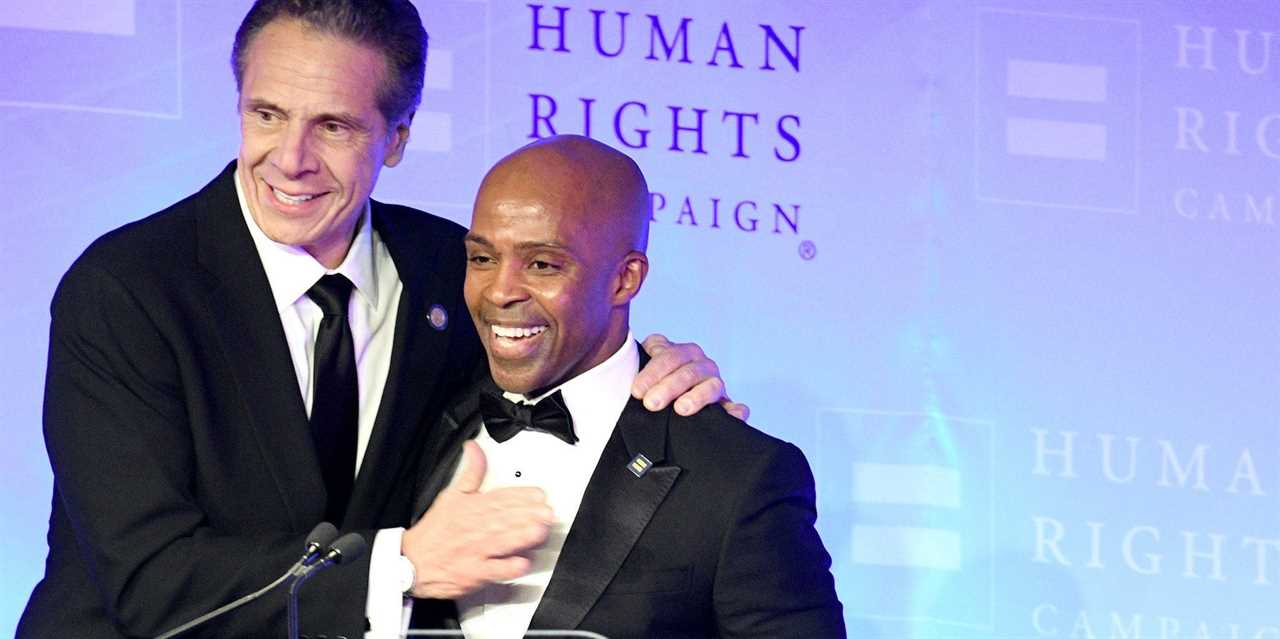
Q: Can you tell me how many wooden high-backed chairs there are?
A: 0